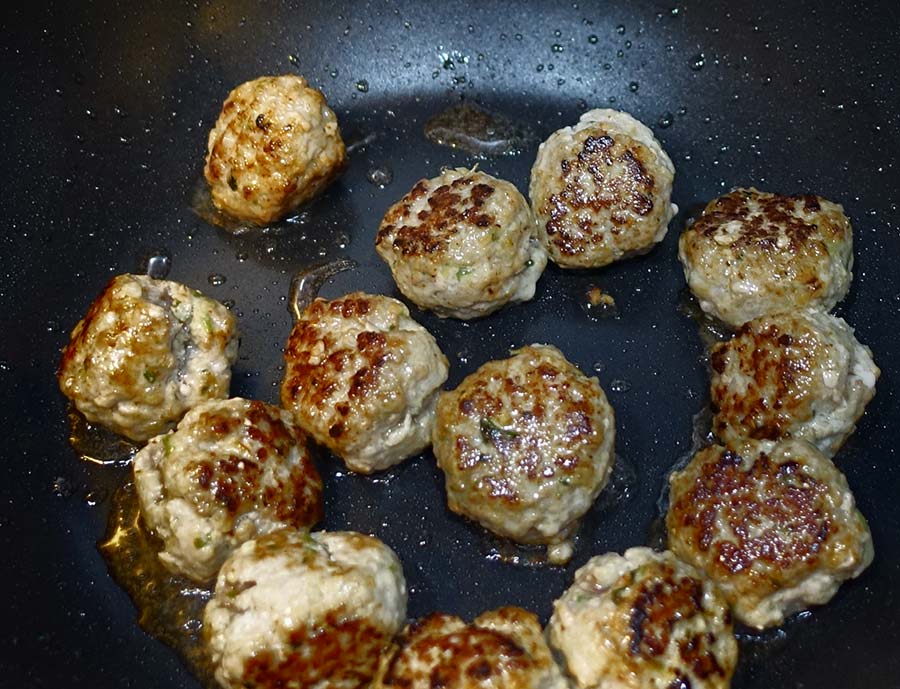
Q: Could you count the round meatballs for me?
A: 13